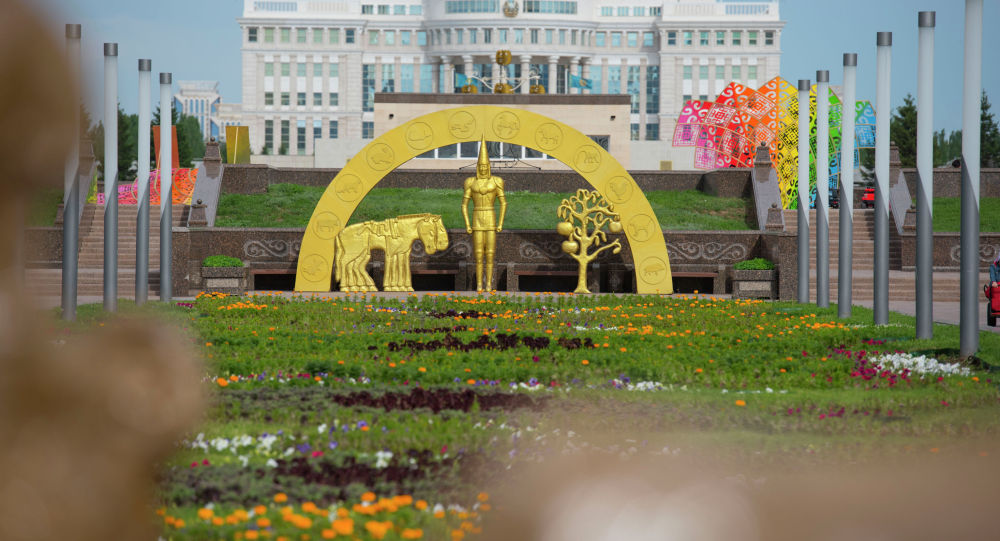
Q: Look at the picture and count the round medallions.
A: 12